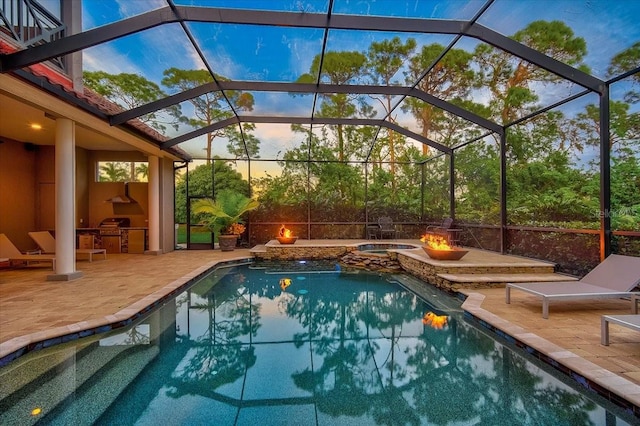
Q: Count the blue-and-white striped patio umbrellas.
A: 0